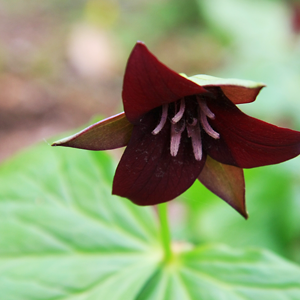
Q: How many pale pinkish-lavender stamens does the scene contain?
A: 6